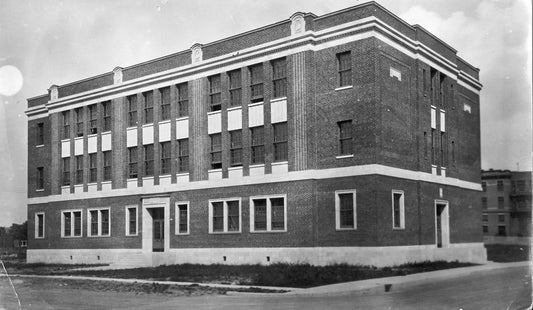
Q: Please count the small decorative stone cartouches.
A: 4